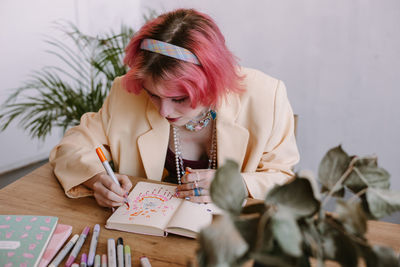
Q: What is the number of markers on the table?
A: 11